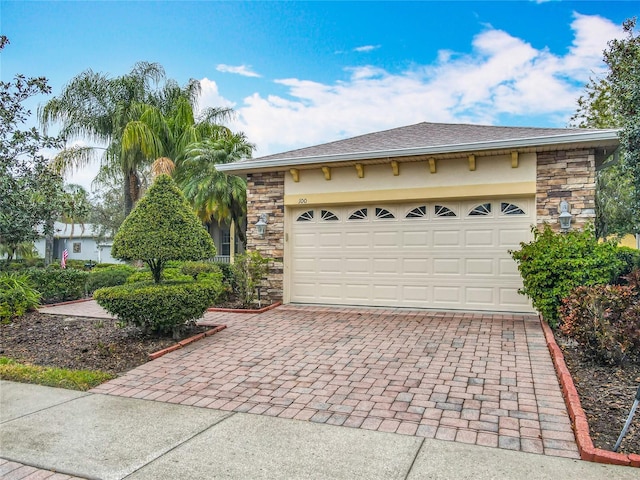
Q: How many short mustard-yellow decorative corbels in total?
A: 7